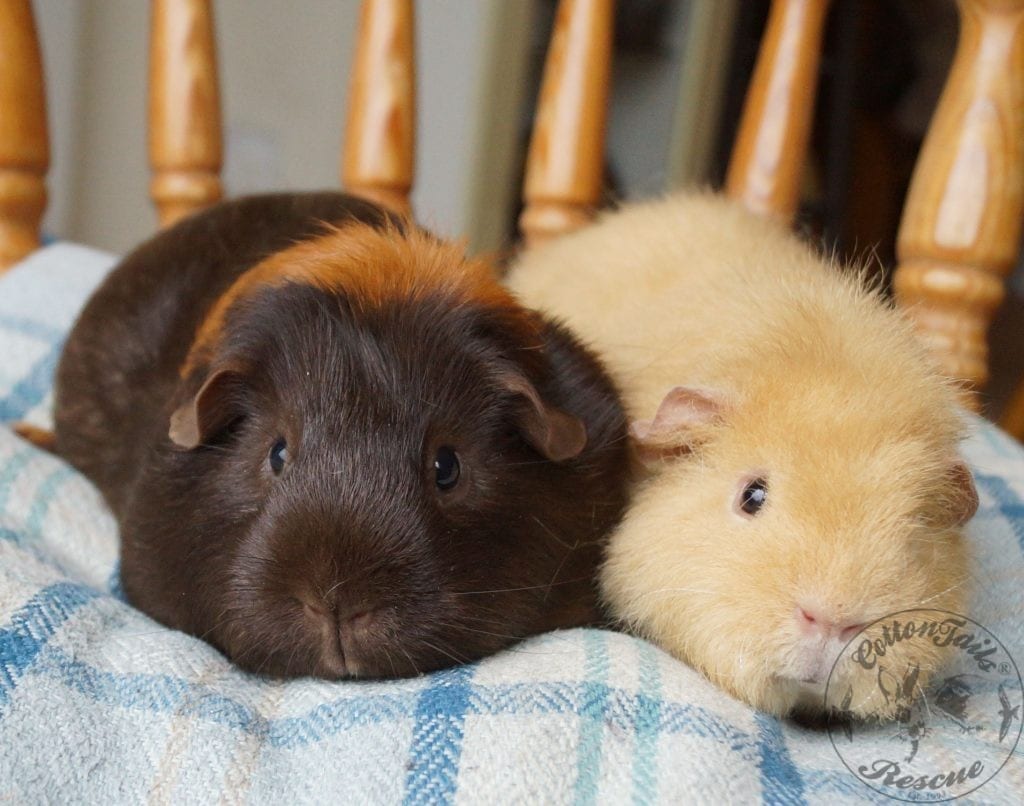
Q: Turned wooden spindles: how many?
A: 6